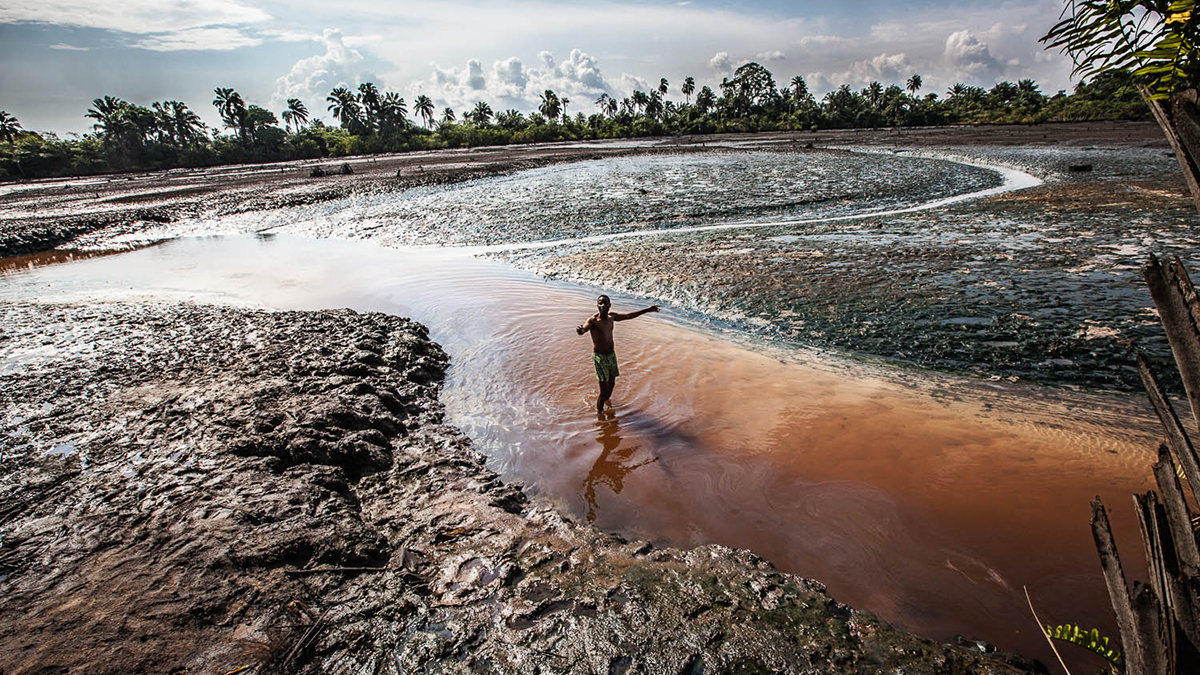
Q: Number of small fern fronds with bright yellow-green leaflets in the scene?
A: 1